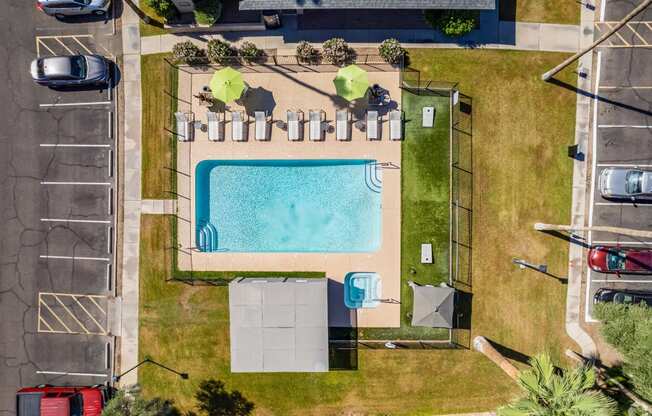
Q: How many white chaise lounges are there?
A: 9